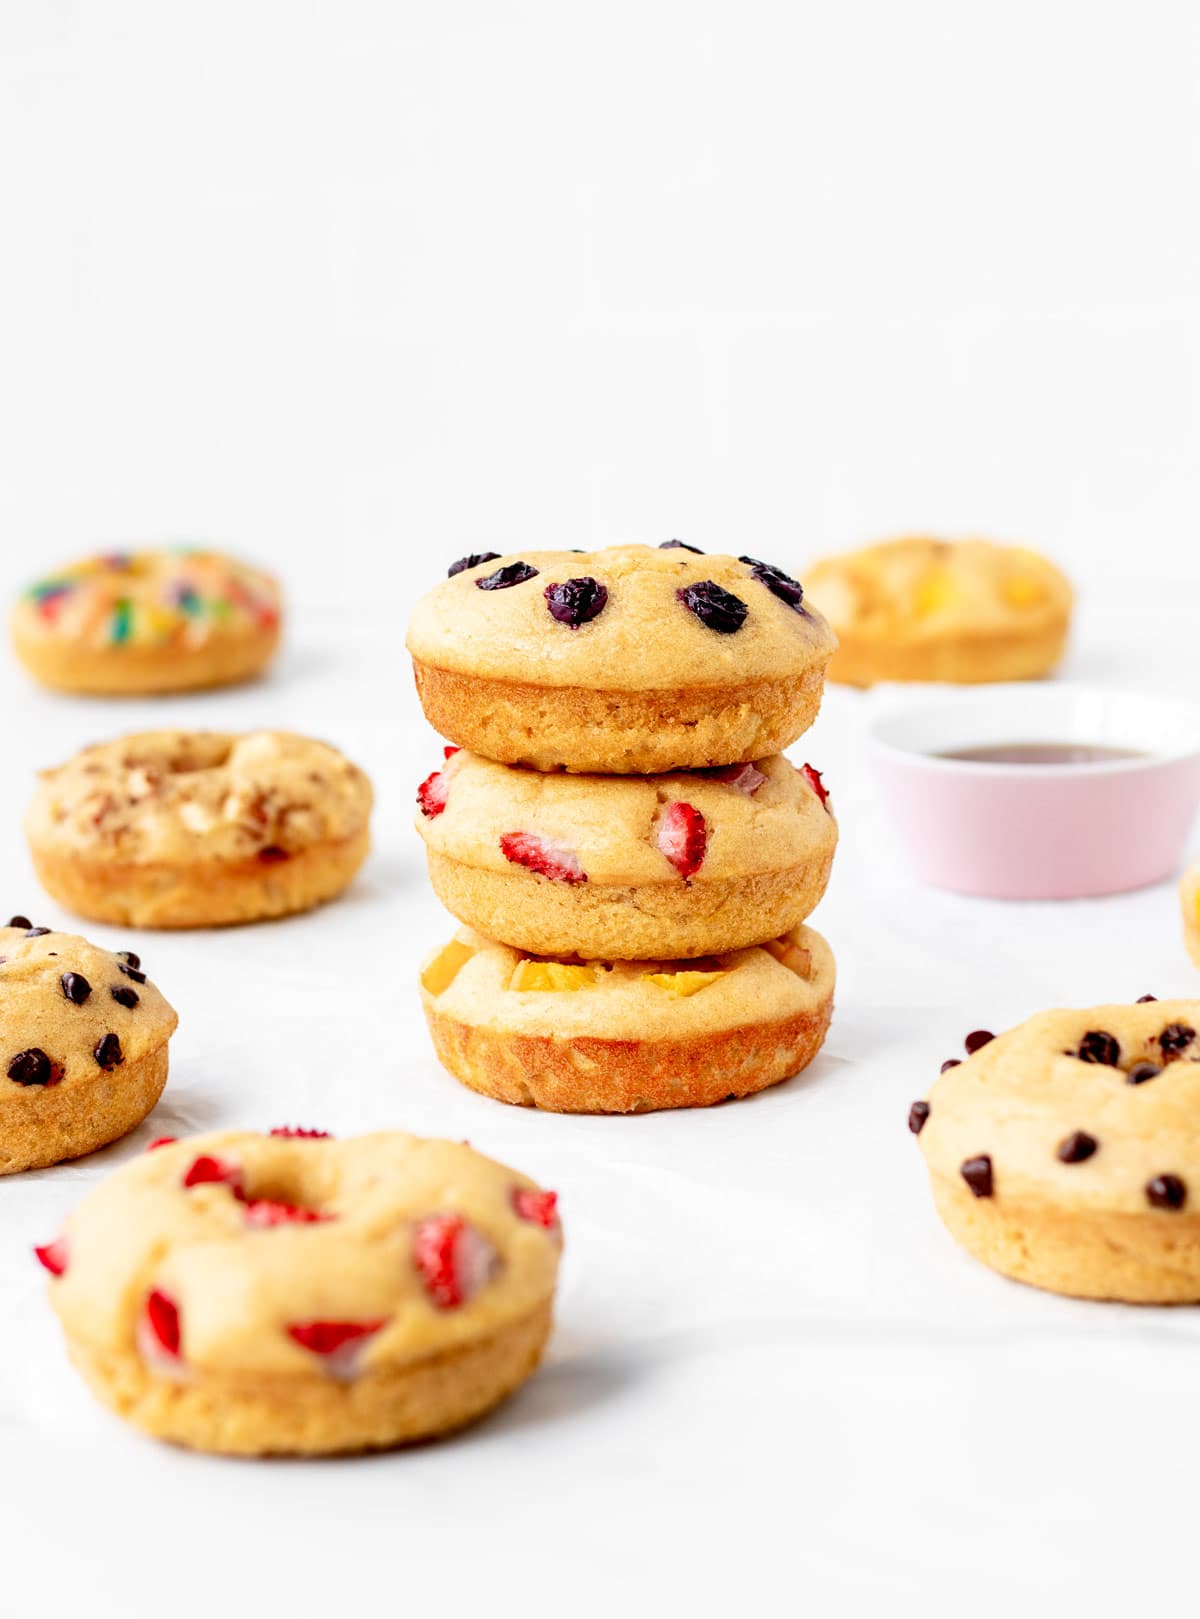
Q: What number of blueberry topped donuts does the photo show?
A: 1